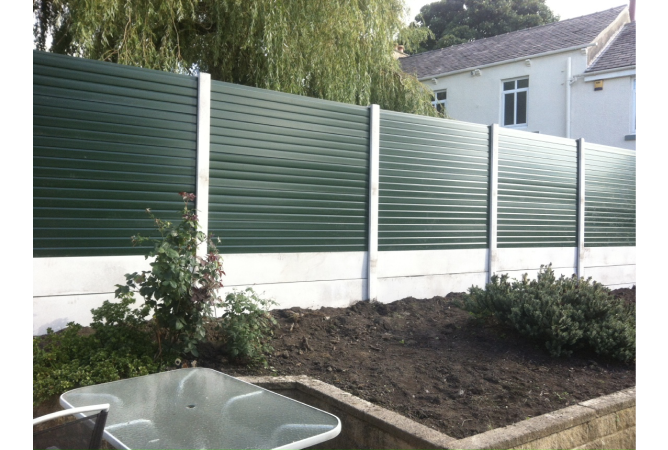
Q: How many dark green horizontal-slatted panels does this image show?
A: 5